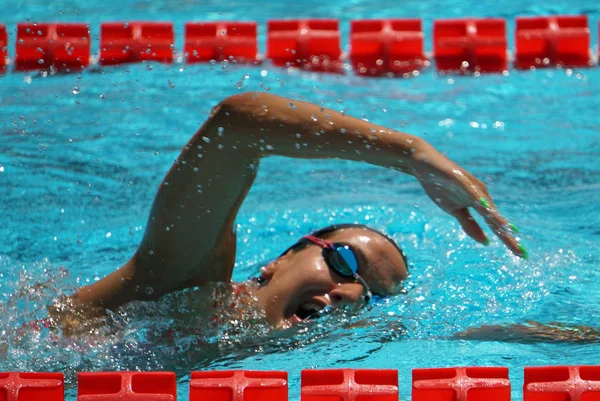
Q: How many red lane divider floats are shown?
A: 14